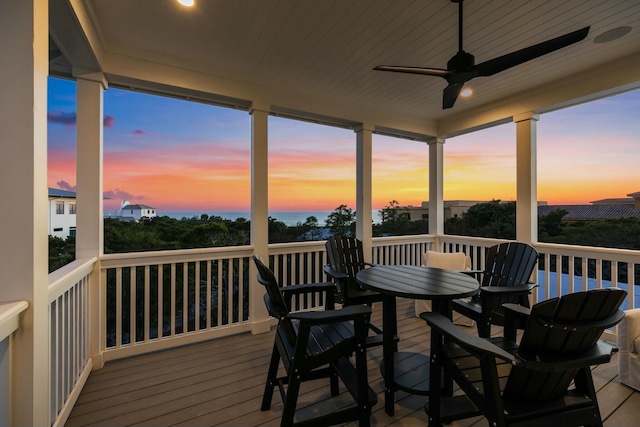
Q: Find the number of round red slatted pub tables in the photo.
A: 0